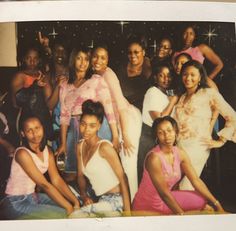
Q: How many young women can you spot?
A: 13